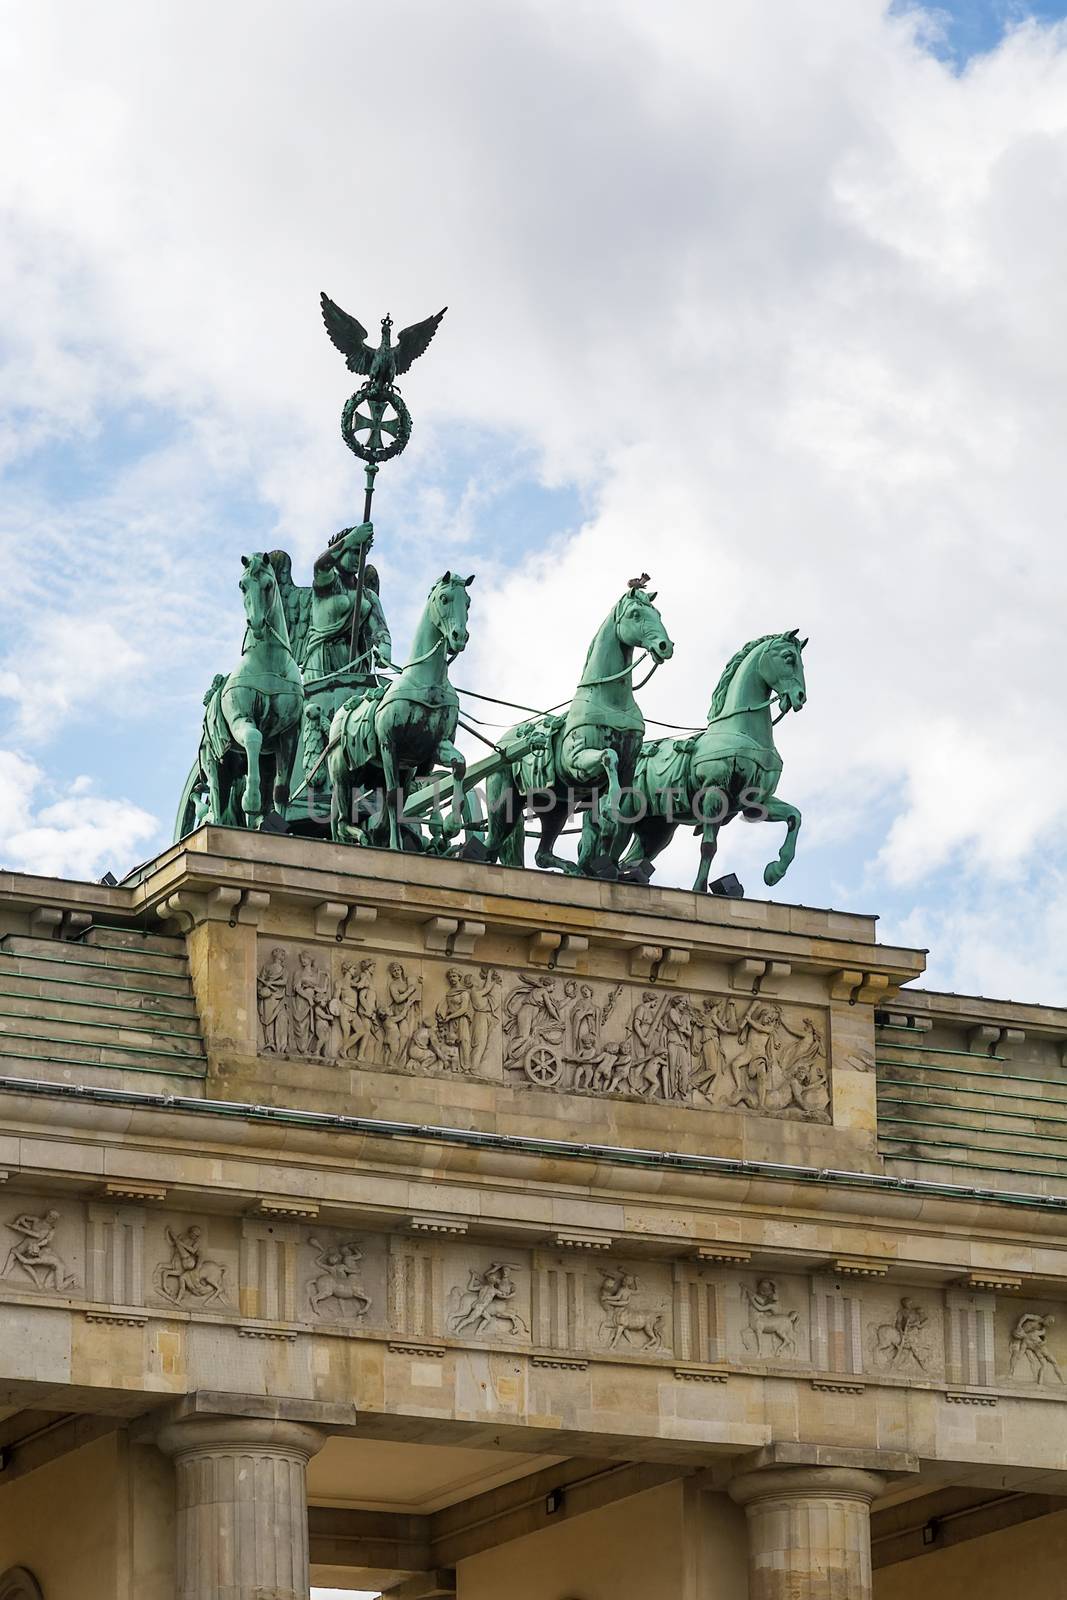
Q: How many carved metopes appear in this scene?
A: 8